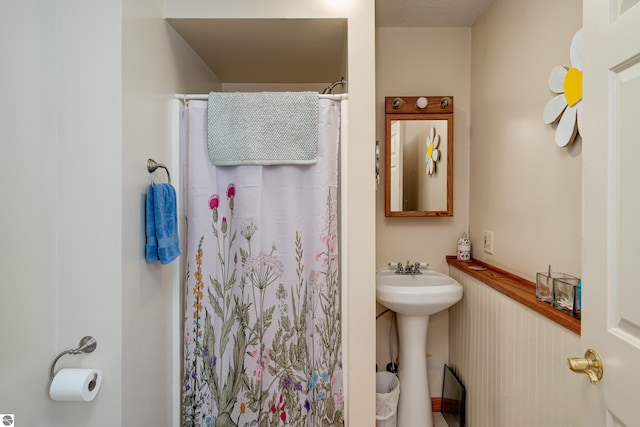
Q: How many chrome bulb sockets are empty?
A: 2